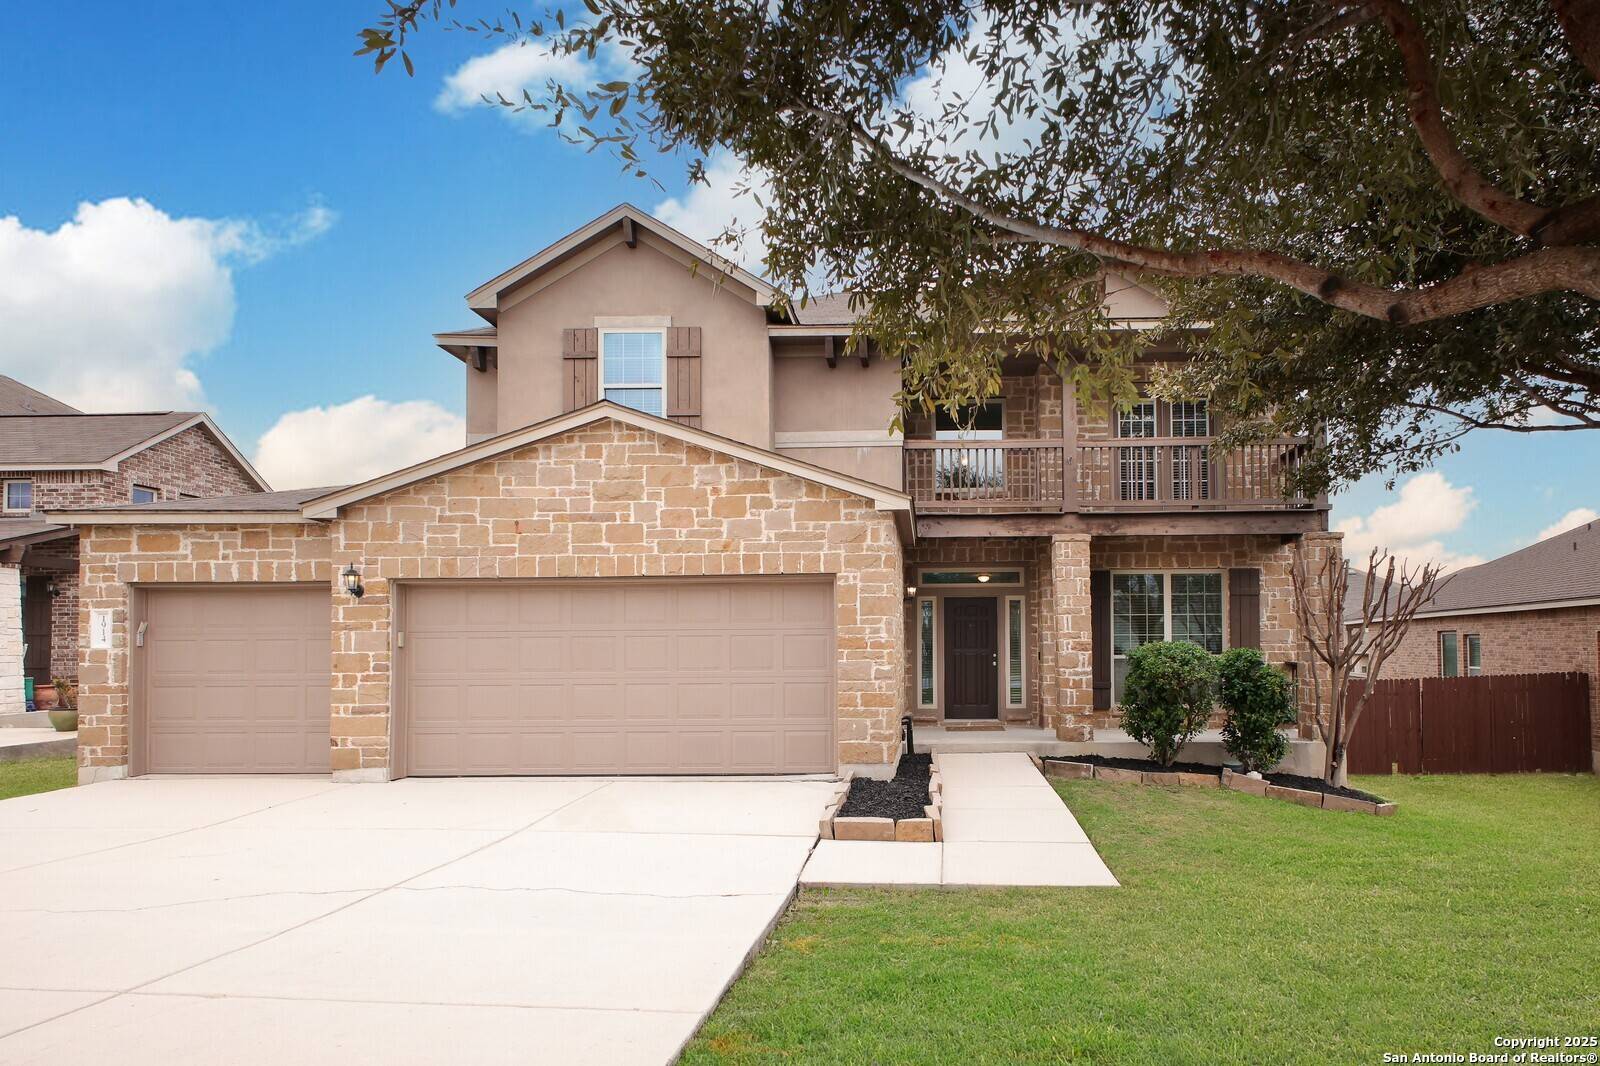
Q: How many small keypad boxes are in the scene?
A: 2